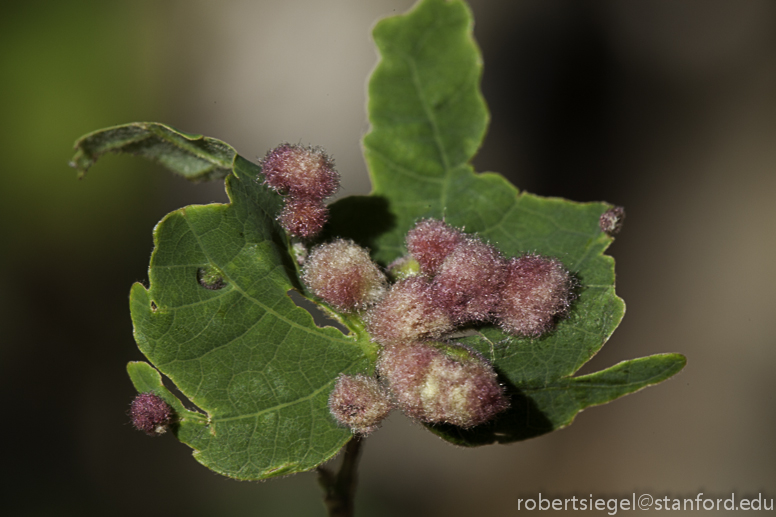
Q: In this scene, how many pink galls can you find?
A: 11